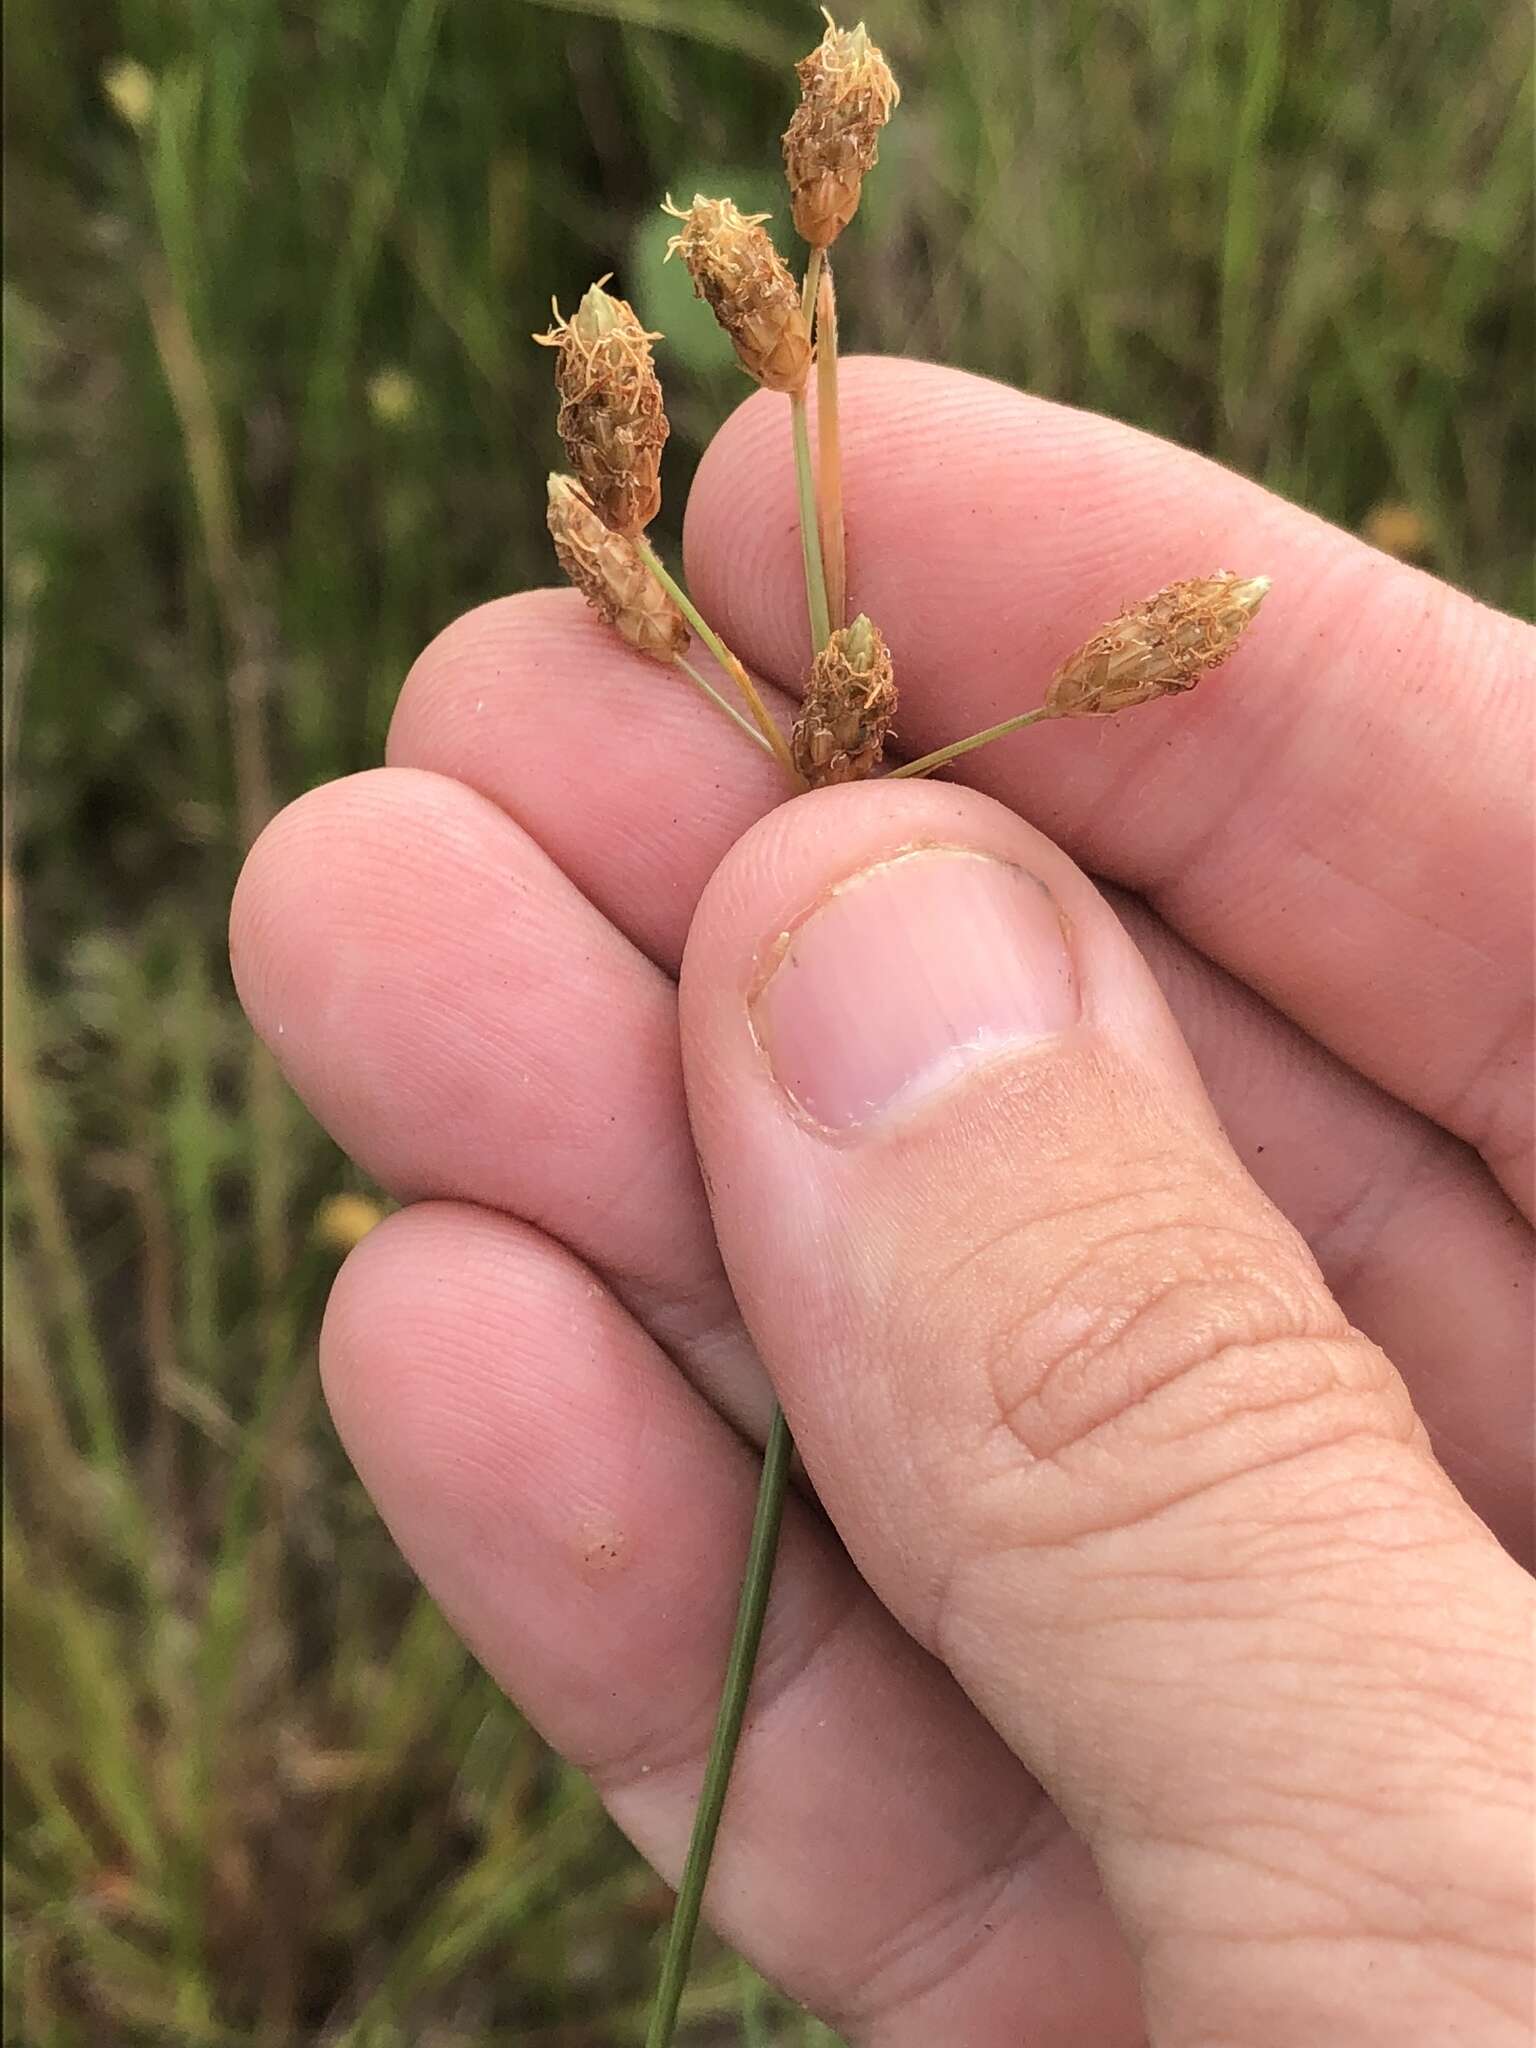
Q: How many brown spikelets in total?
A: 6